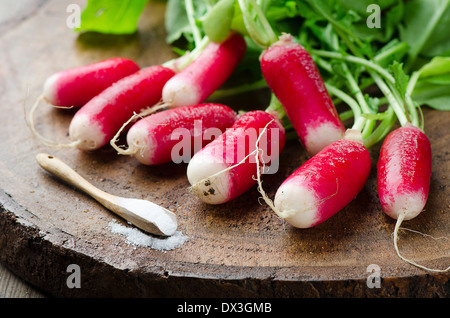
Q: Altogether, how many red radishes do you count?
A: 8